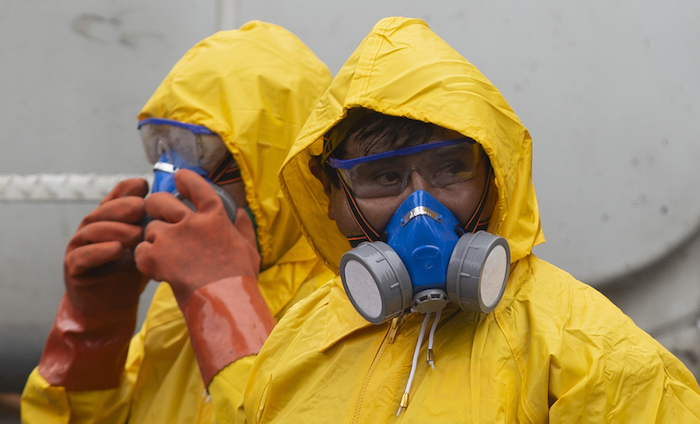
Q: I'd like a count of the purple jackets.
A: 0